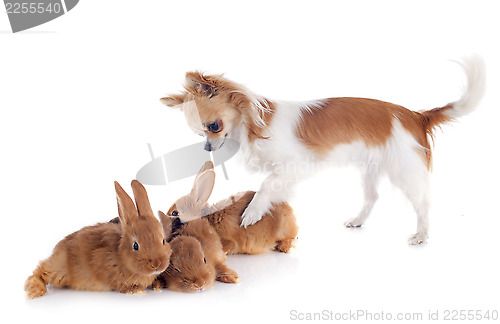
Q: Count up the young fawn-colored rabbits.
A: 3